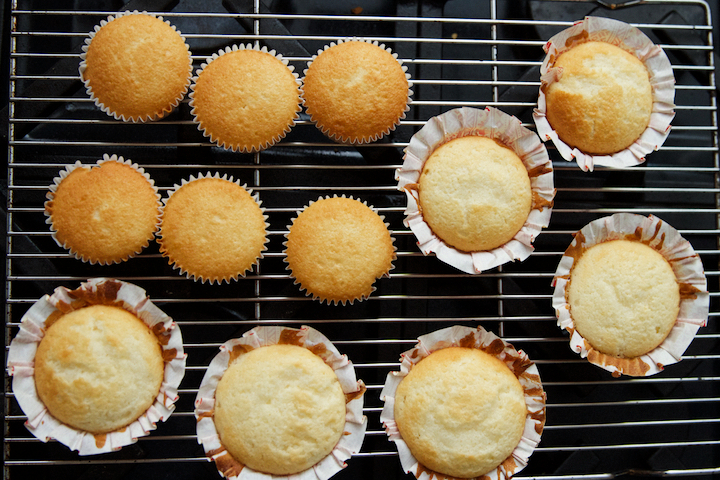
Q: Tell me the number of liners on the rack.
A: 12